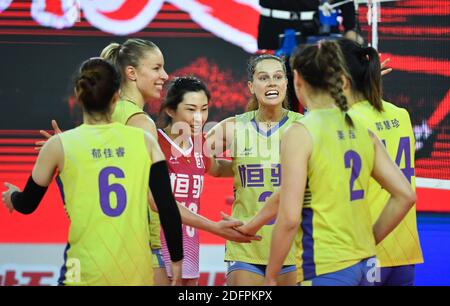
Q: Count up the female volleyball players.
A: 6